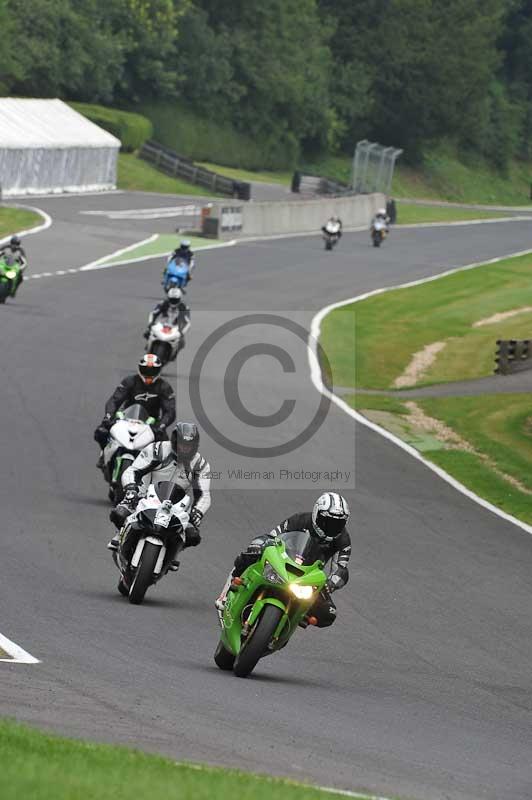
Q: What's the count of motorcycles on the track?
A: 8